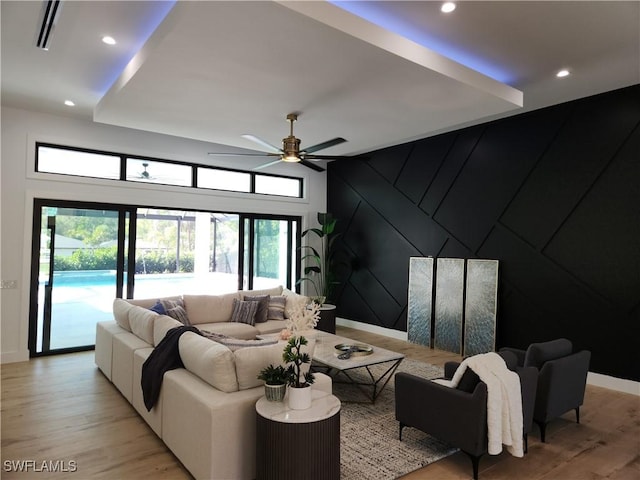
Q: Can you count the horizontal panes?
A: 4